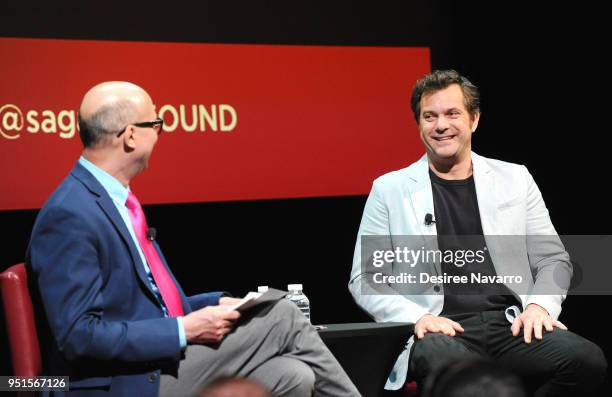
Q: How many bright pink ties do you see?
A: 1